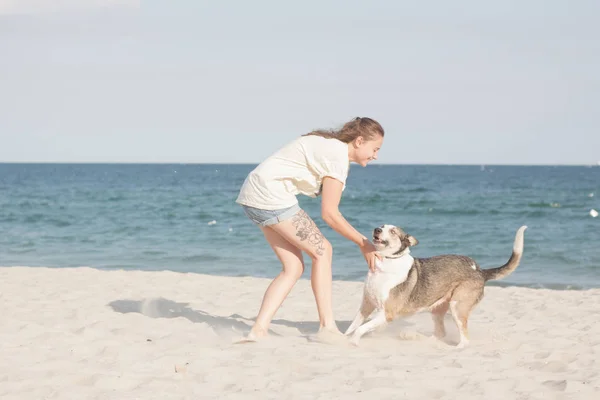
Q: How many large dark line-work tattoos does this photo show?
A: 1